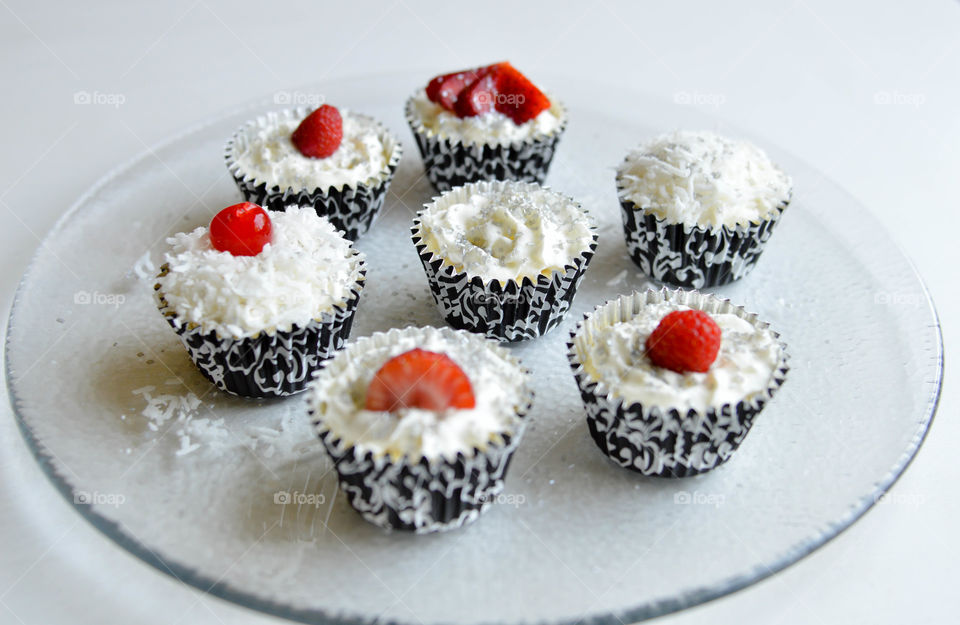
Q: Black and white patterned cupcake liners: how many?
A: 7